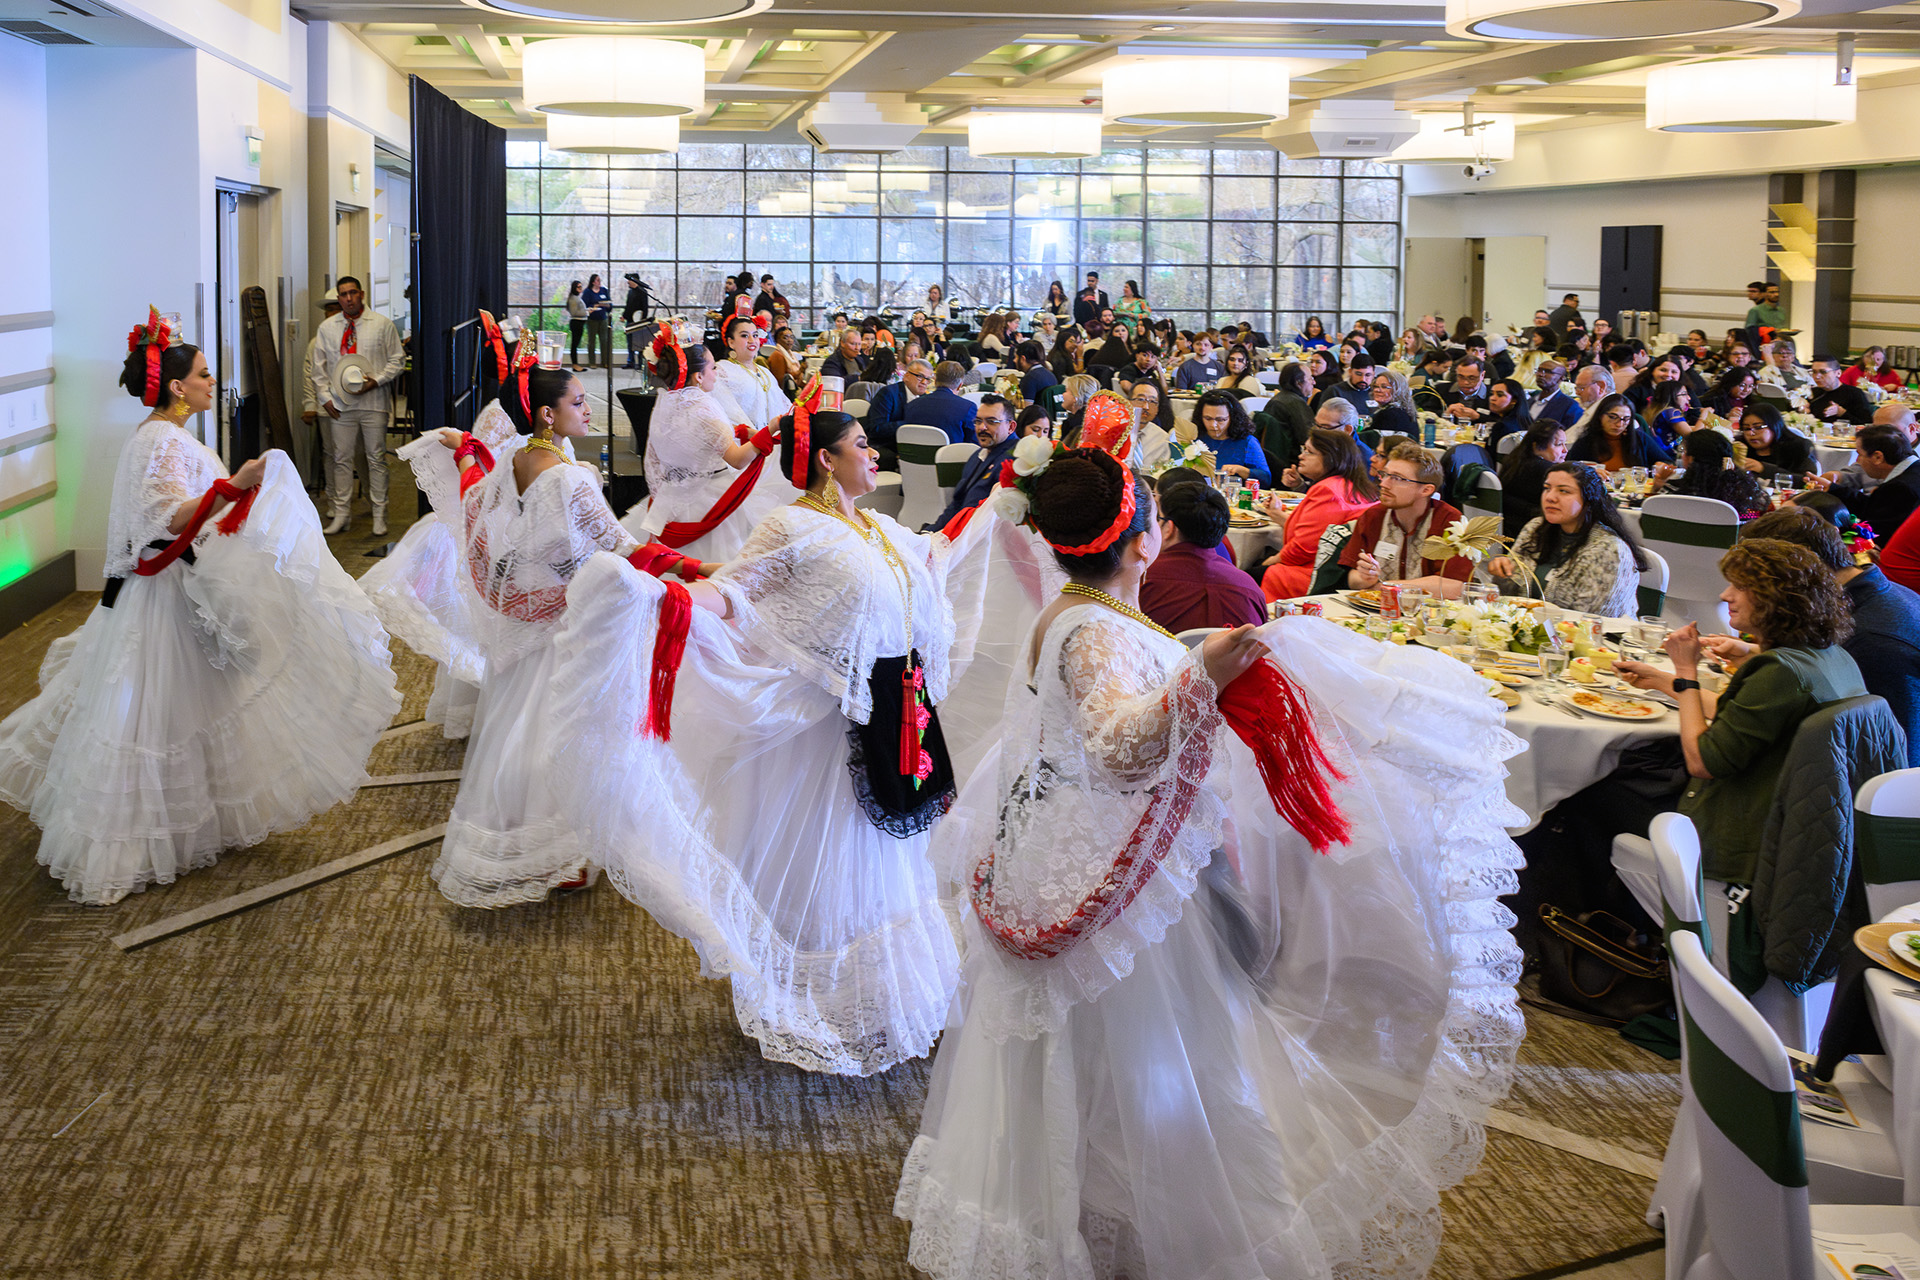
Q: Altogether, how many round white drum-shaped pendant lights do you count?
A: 8